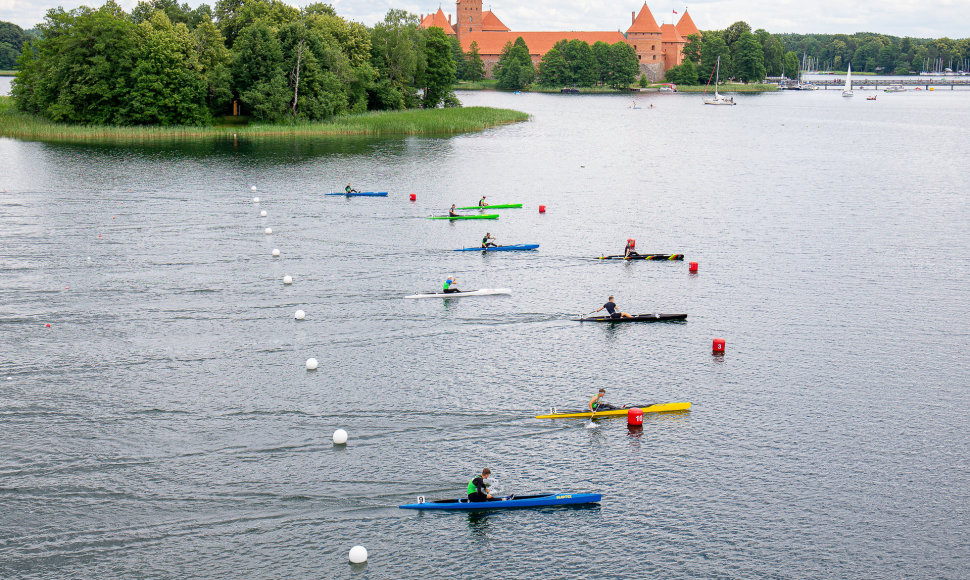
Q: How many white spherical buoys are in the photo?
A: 10